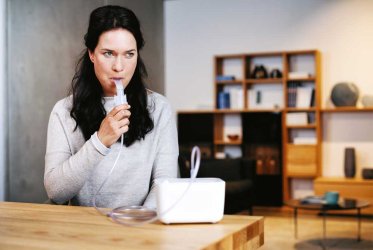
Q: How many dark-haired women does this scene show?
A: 1